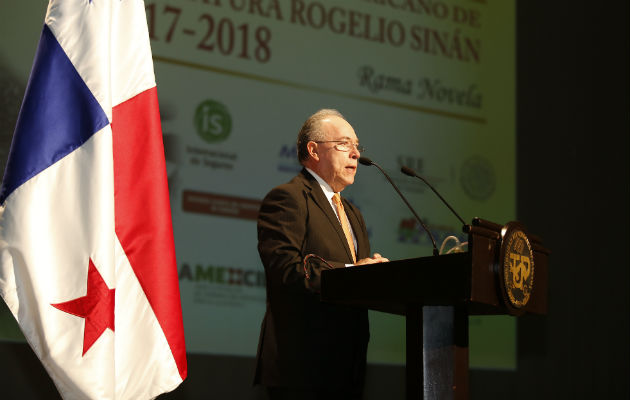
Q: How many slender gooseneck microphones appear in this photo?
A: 2